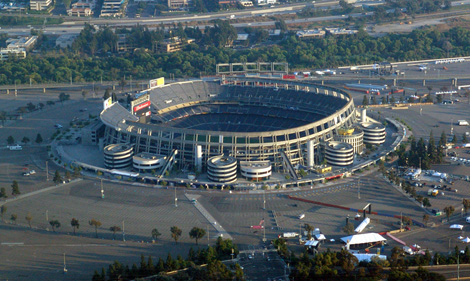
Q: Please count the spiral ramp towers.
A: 4